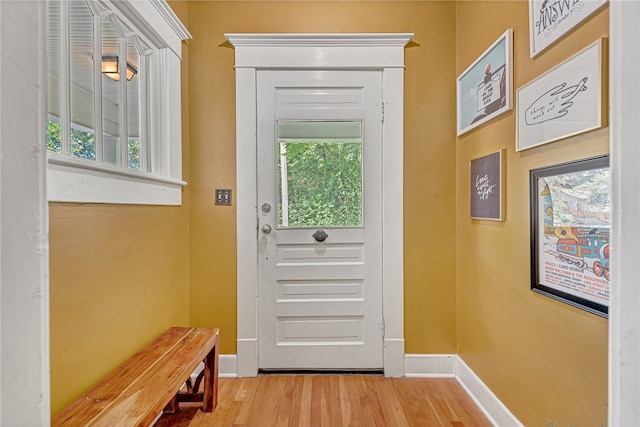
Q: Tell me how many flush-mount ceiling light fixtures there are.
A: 1